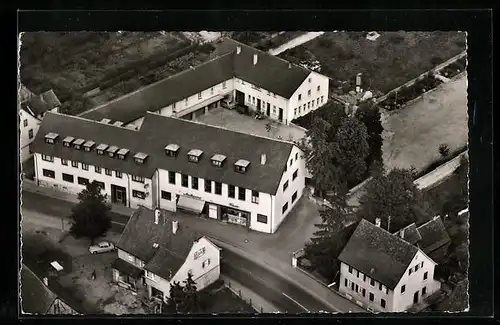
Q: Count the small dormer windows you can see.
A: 12